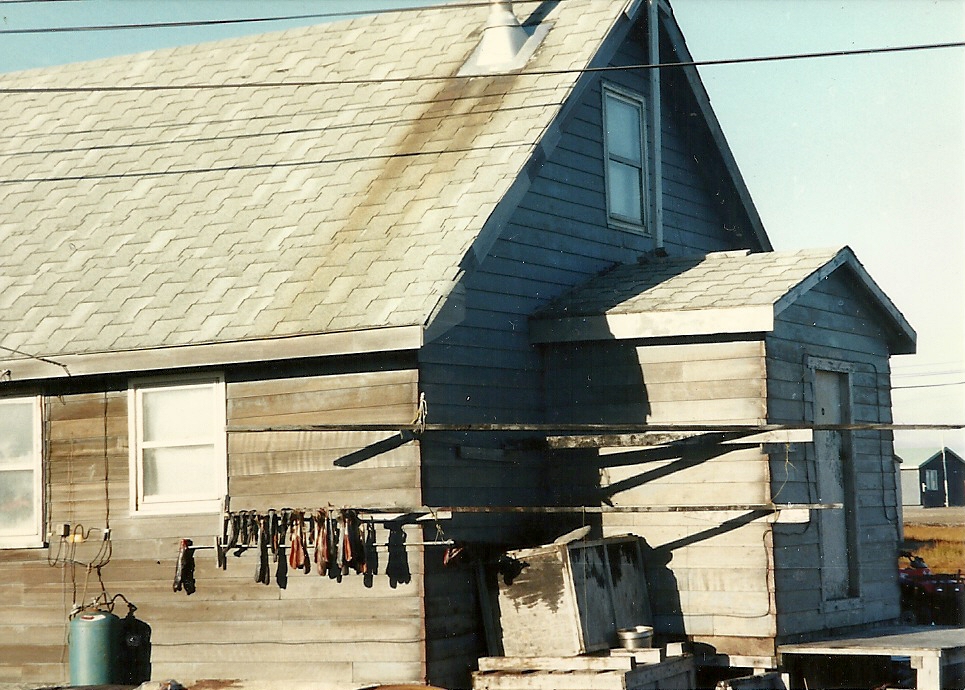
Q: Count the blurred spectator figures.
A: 0